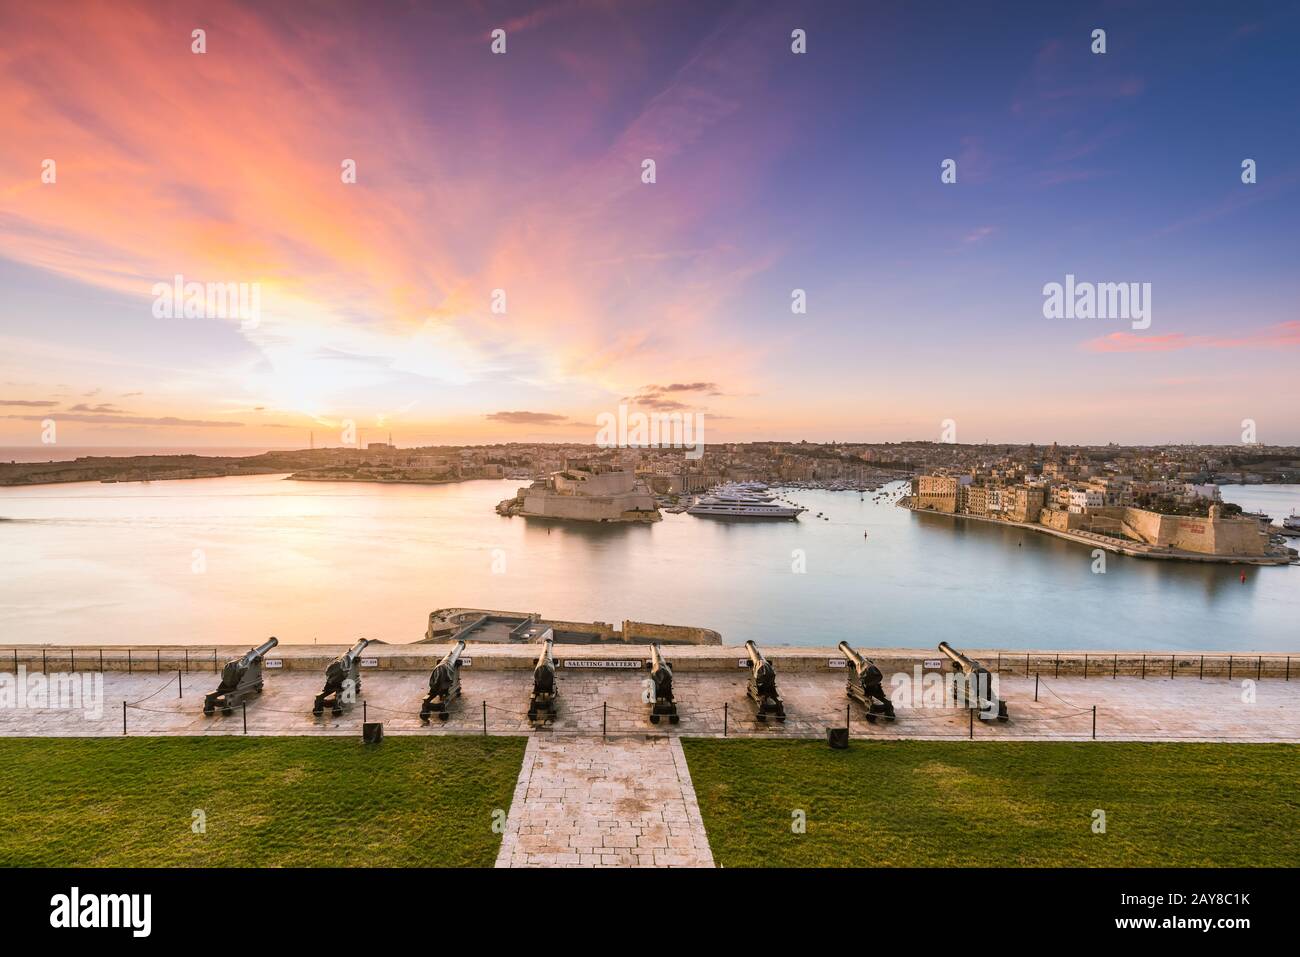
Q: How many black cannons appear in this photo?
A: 8